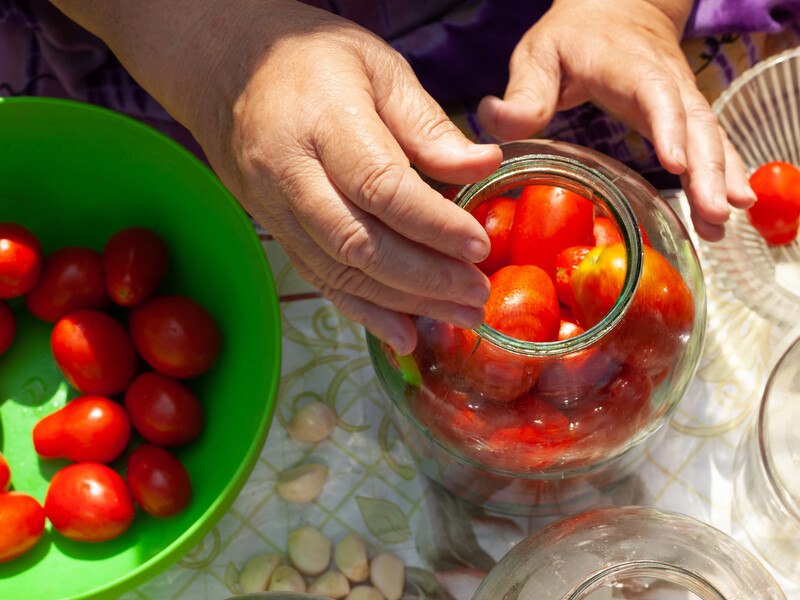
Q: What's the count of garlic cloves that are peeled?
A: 9